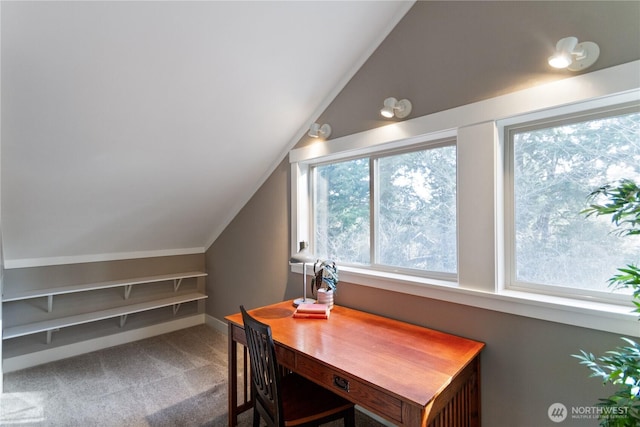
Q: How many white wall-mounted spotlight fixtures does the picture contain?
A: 3